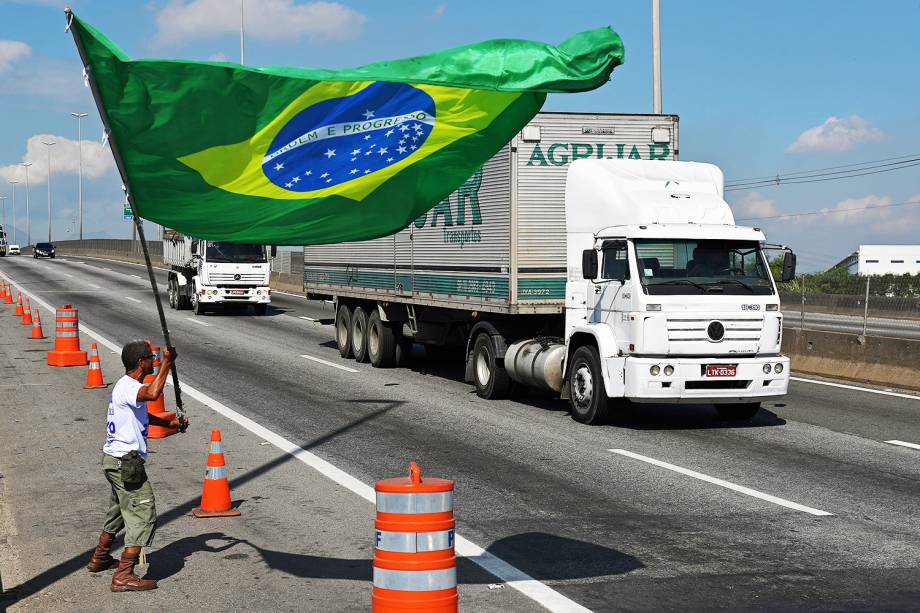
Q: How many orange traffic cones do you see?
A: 7